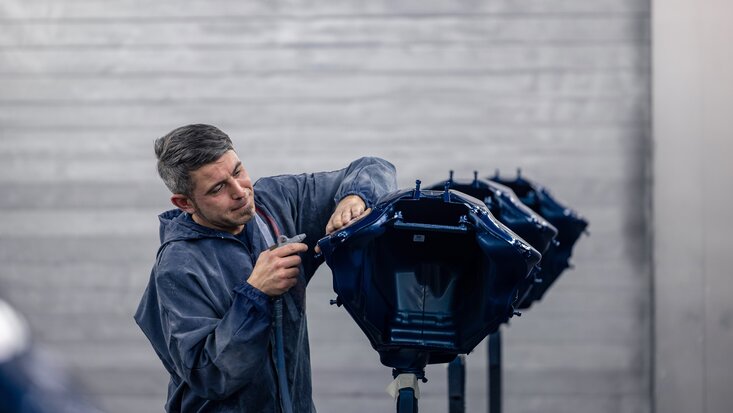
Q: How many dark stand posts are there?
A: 3